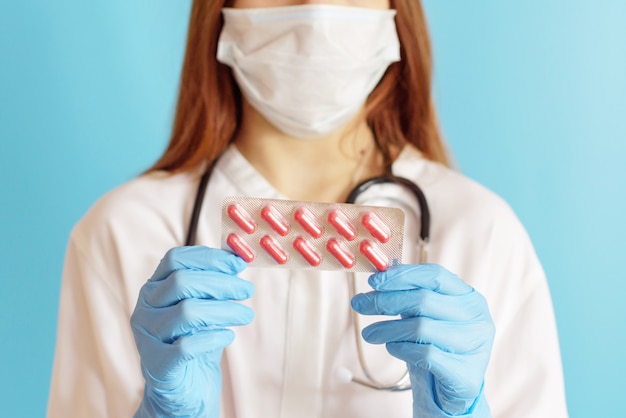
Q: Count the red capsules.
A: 10